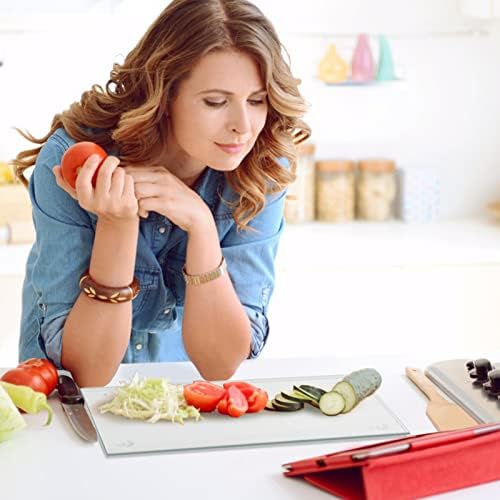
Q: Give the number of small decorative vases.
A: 3